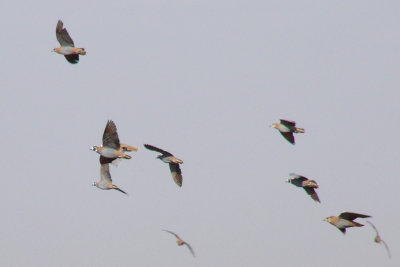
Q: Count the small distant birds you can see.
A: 2